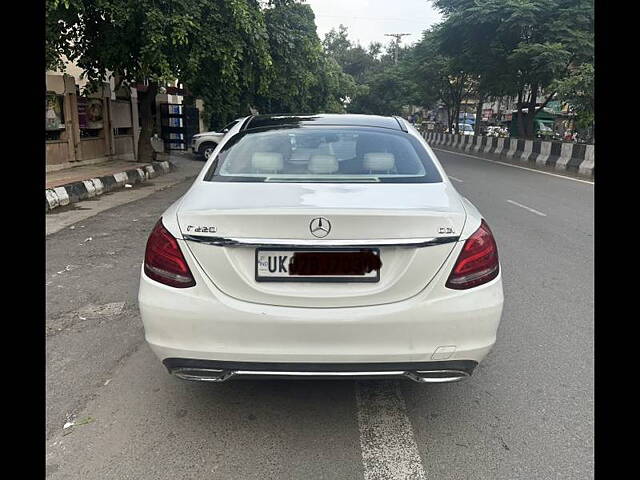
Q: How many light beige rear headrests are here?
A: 3